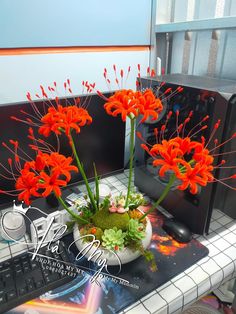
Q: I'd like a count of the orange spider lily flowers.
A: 4